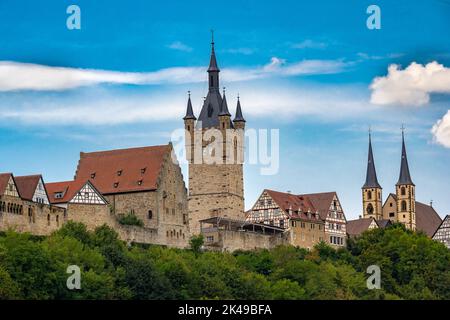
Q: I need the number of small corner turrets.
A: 3